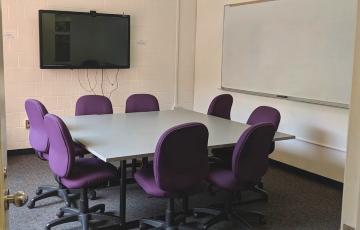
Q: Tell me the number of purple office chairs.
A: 8